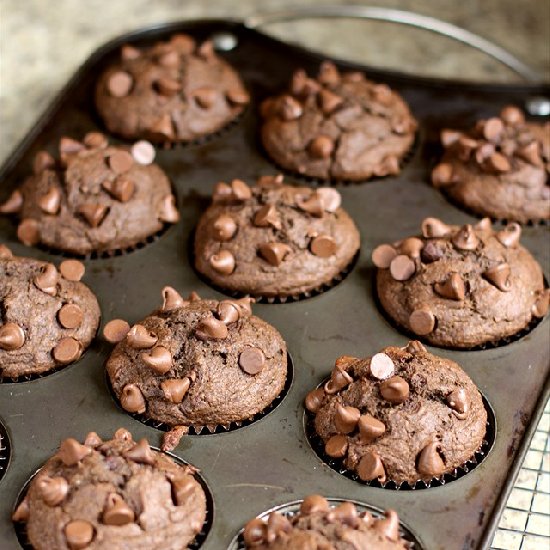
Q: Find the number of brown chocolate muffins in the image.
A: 11